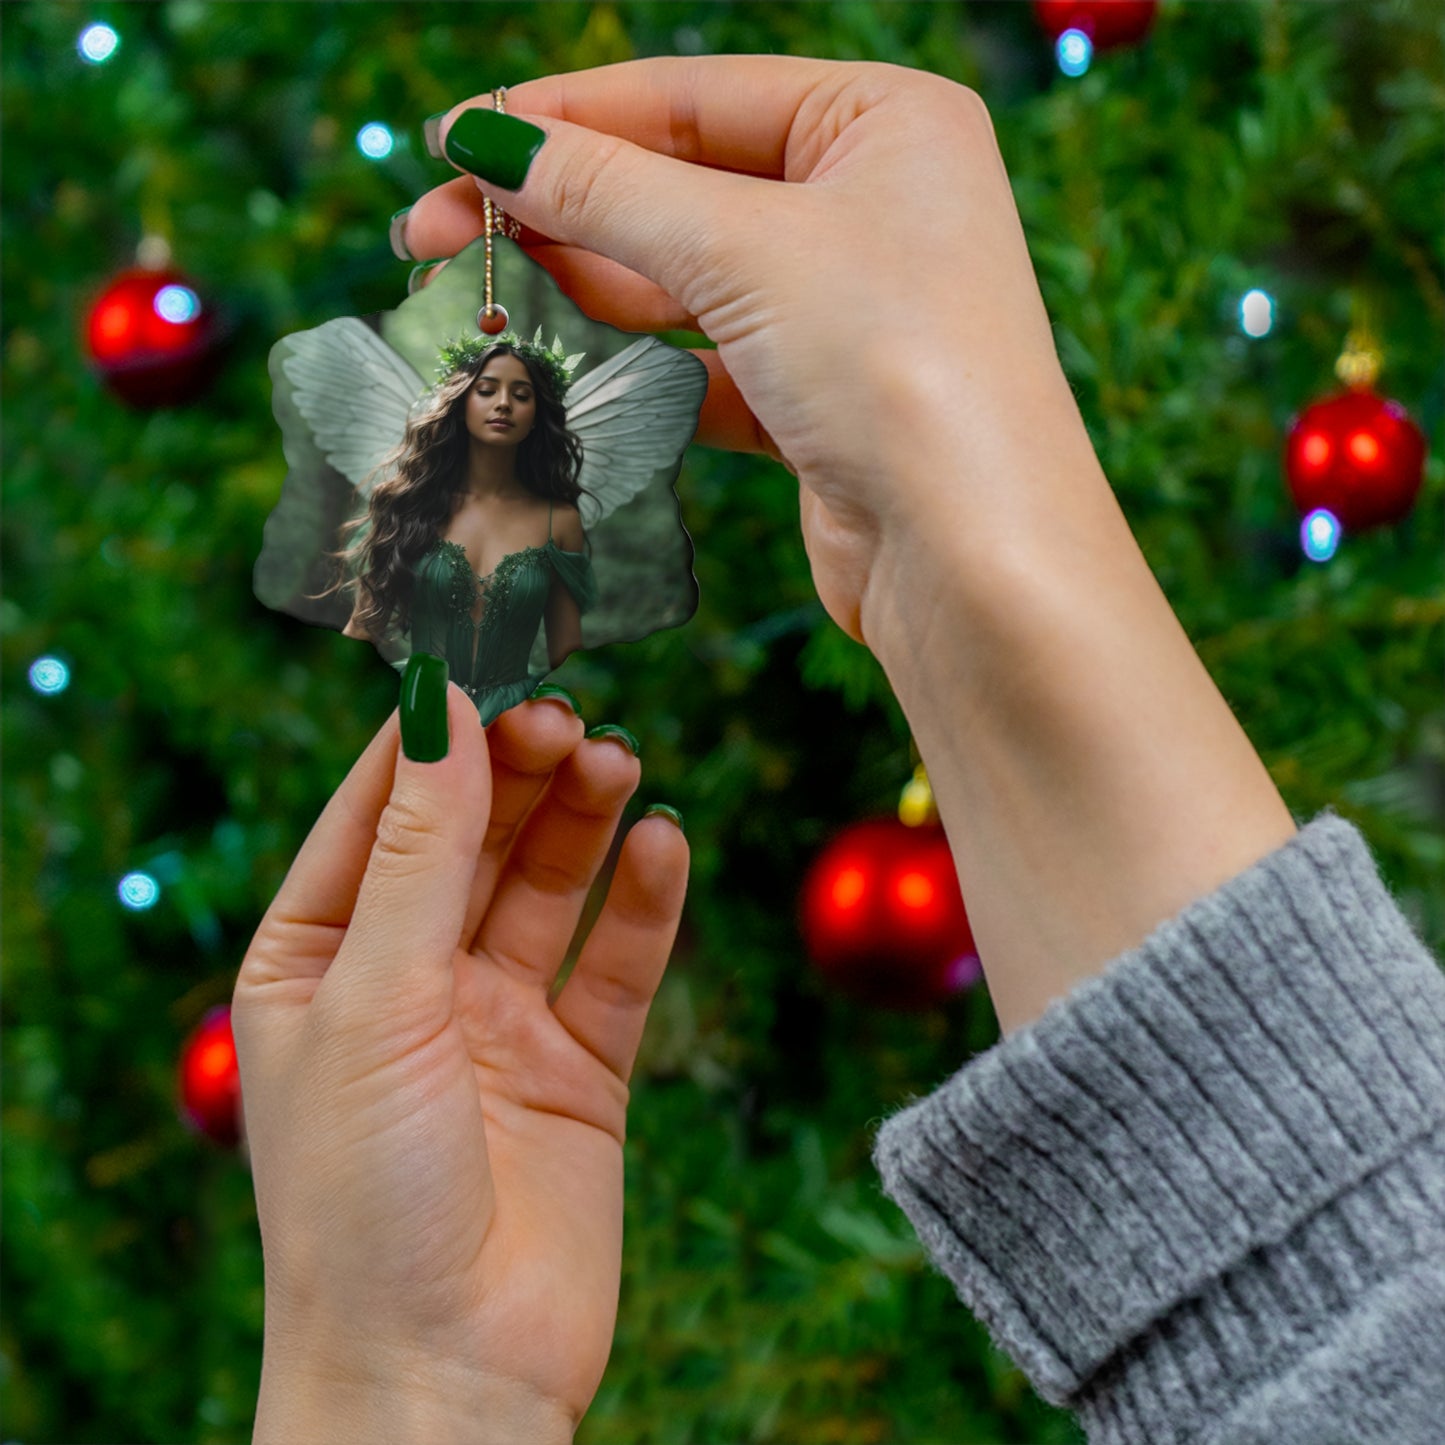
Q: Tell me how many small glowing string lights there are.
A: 8